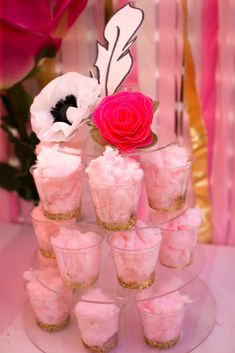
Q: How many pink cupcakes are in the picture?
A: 10